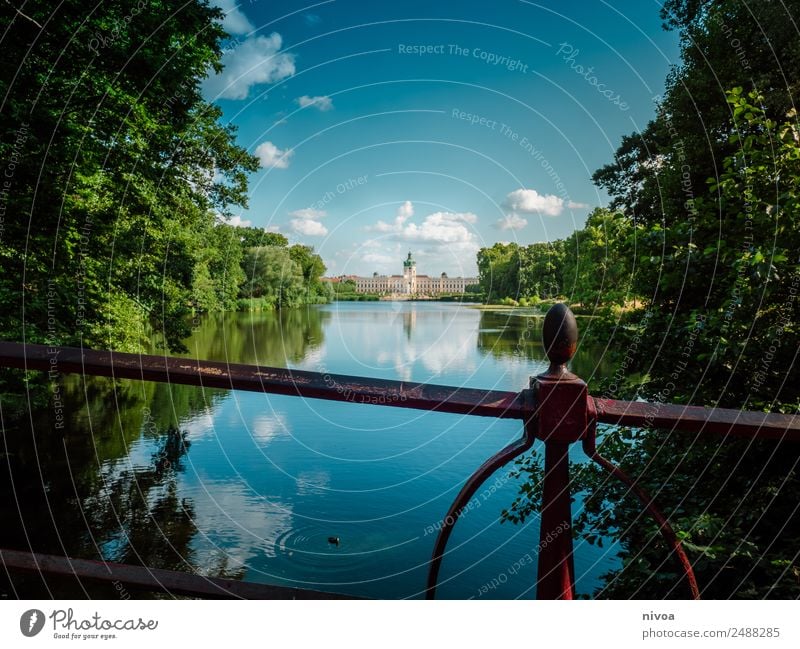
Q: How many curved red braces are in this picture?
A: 2